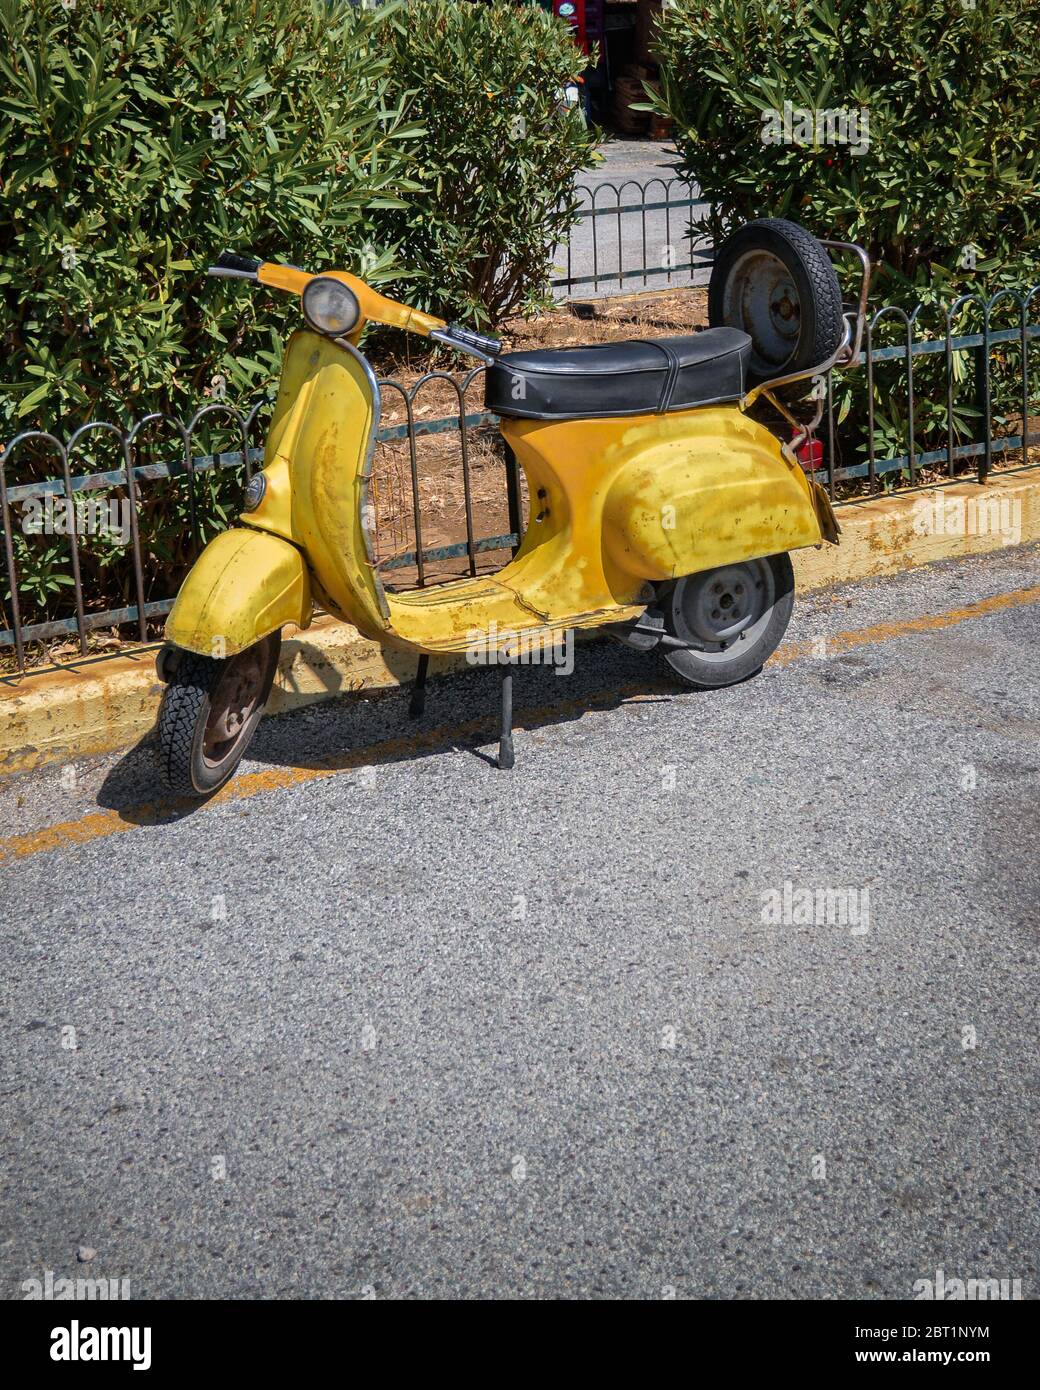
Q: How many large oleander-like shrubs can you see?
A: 3